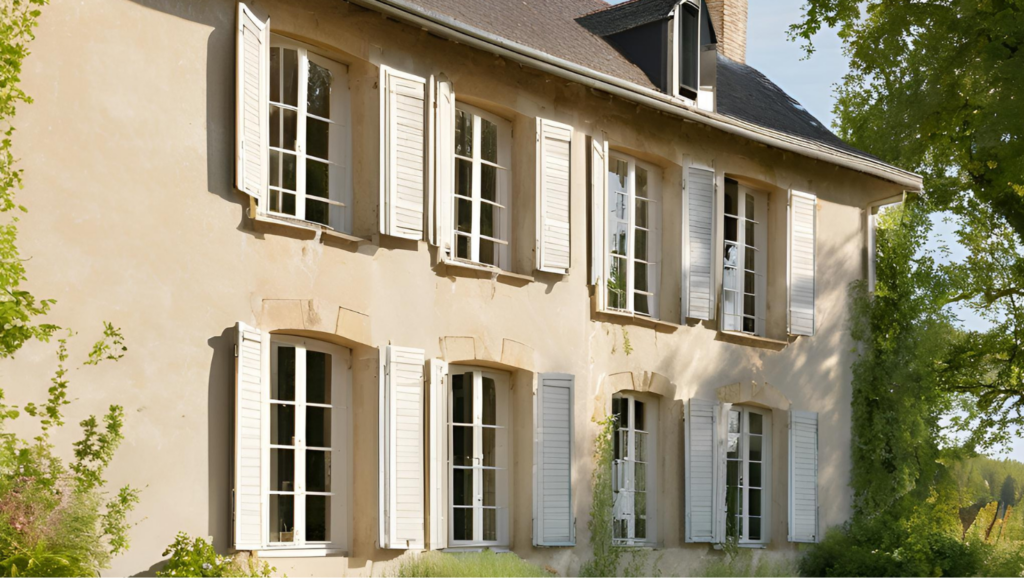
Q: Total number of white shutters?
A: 13